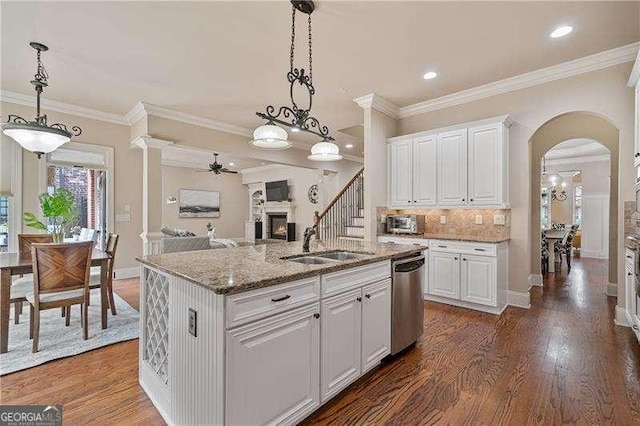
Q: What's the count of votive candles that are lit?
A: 0